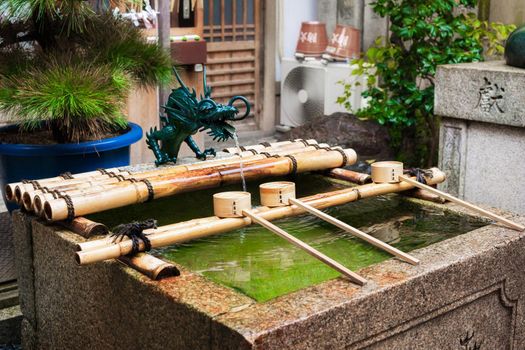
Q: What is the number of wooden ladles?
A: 3